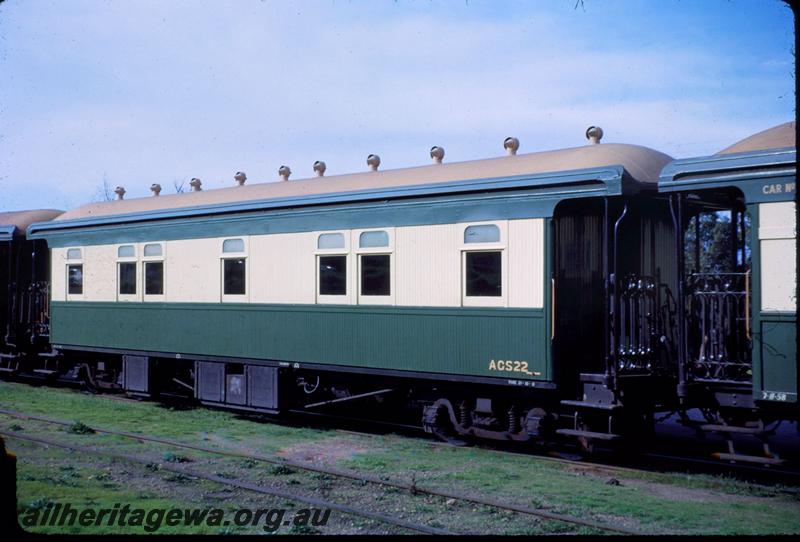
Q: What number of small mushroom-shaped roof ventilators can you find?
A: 10